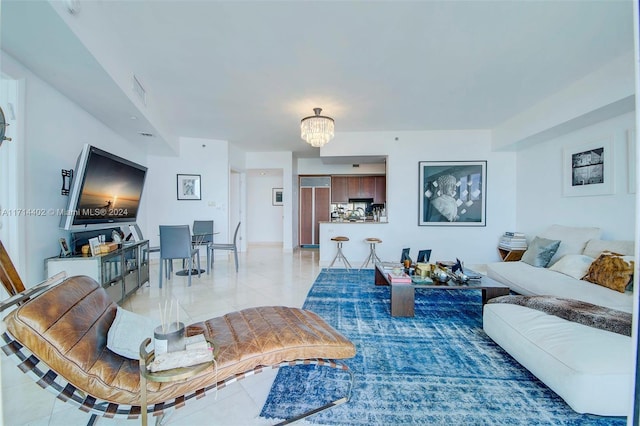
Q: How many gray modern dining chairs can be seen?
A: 4